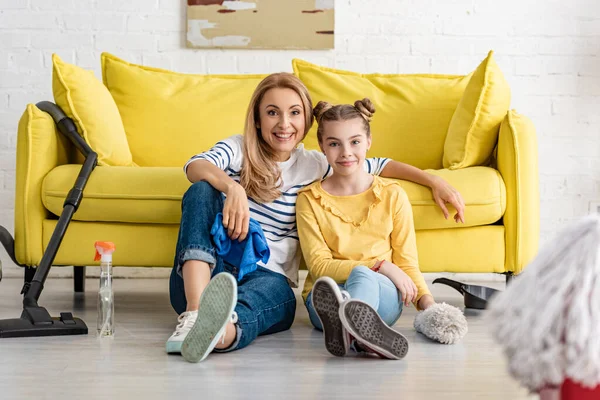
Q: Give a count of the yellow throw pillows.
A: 2